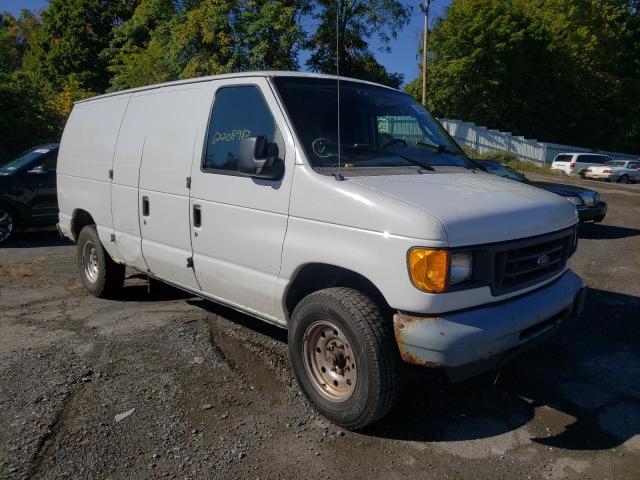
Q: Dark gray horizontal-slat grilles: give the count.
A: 1